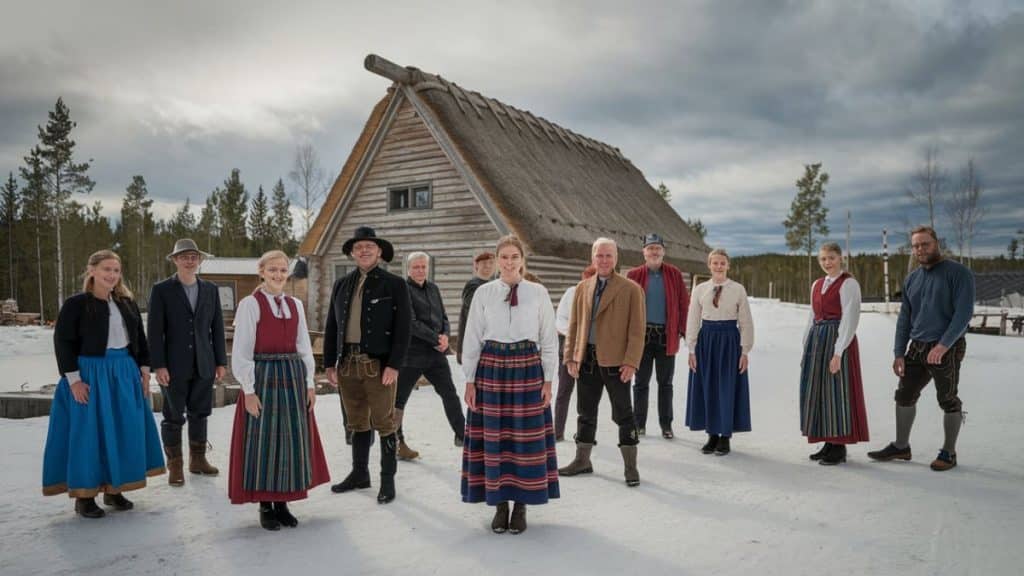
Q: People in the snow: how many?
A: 13